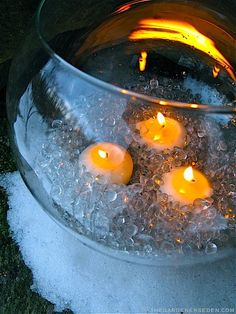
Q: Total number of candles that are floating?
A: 3